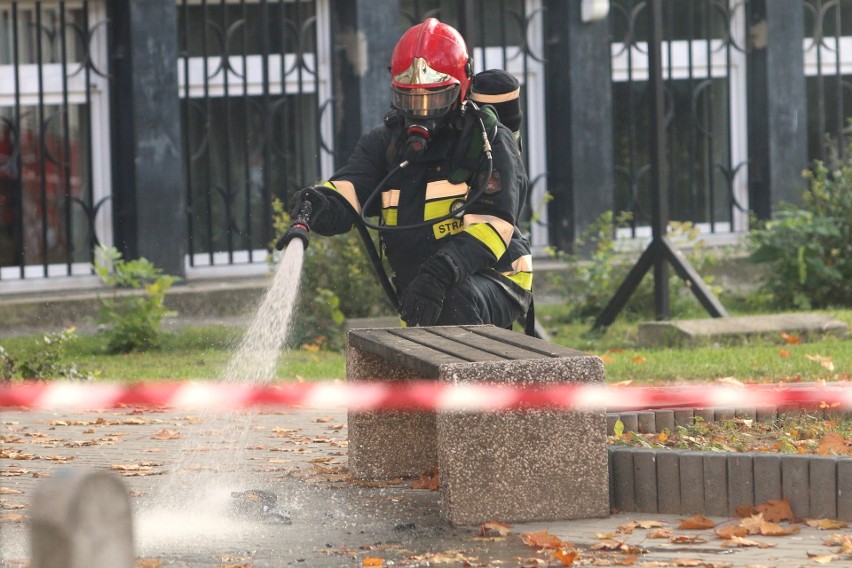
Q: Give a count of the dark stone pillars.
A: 4